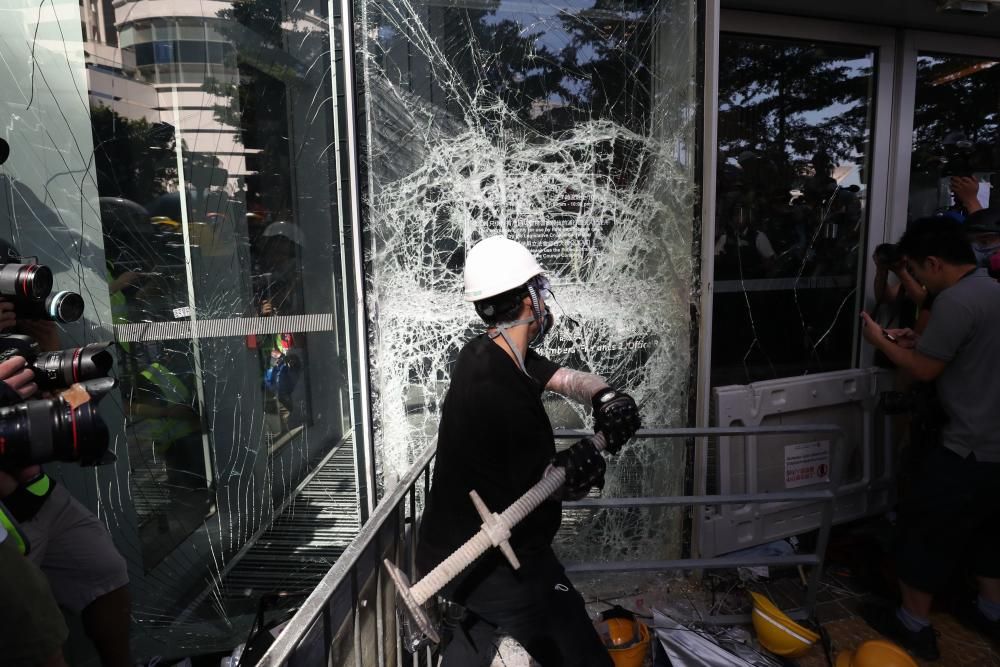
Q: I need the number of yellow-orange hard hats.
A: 3